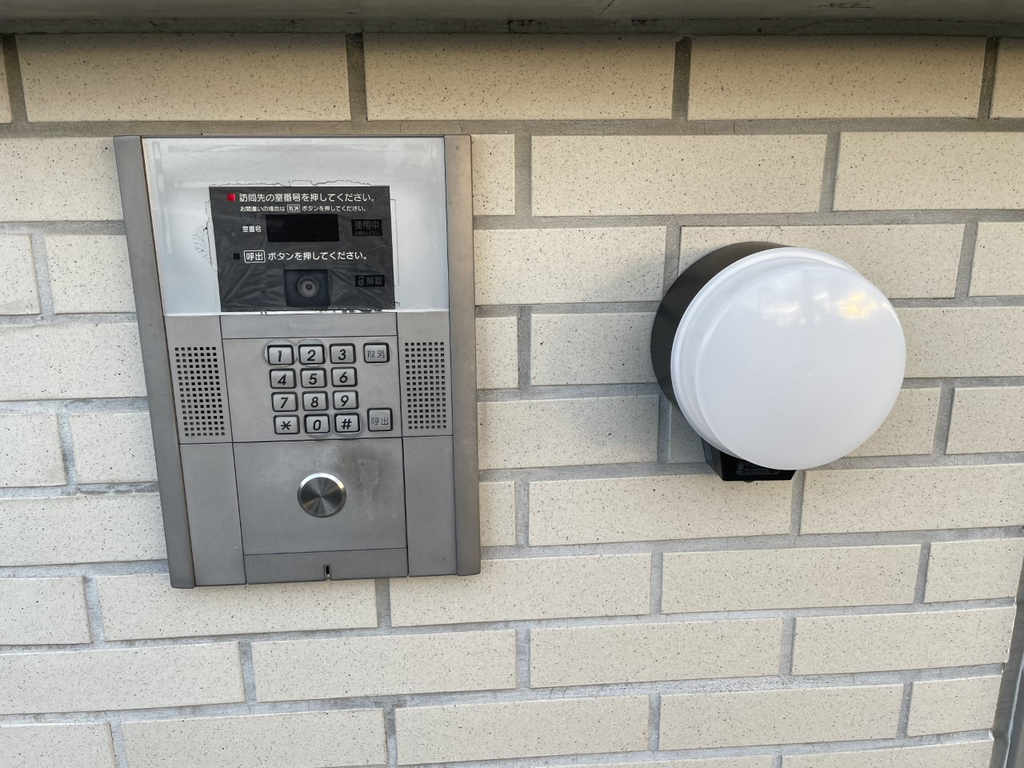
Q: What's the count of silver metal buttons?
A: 15